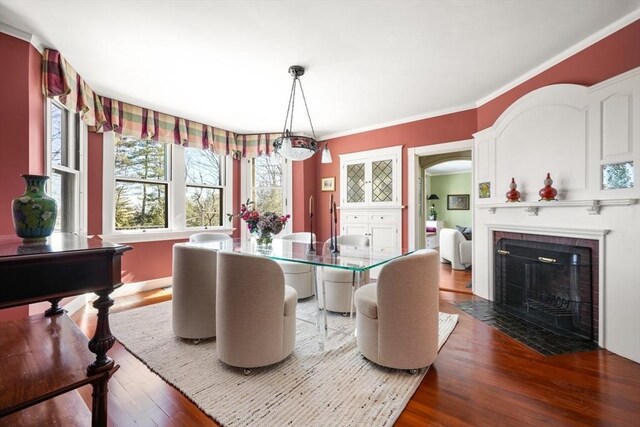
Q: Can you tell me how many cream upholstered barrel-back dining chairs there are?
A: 6